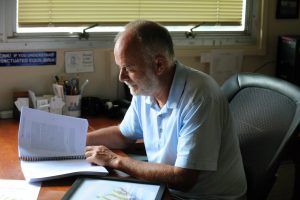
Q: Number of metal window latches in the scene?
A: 2